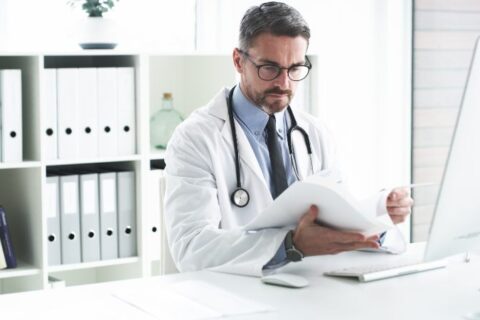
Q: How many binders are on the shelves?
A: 12